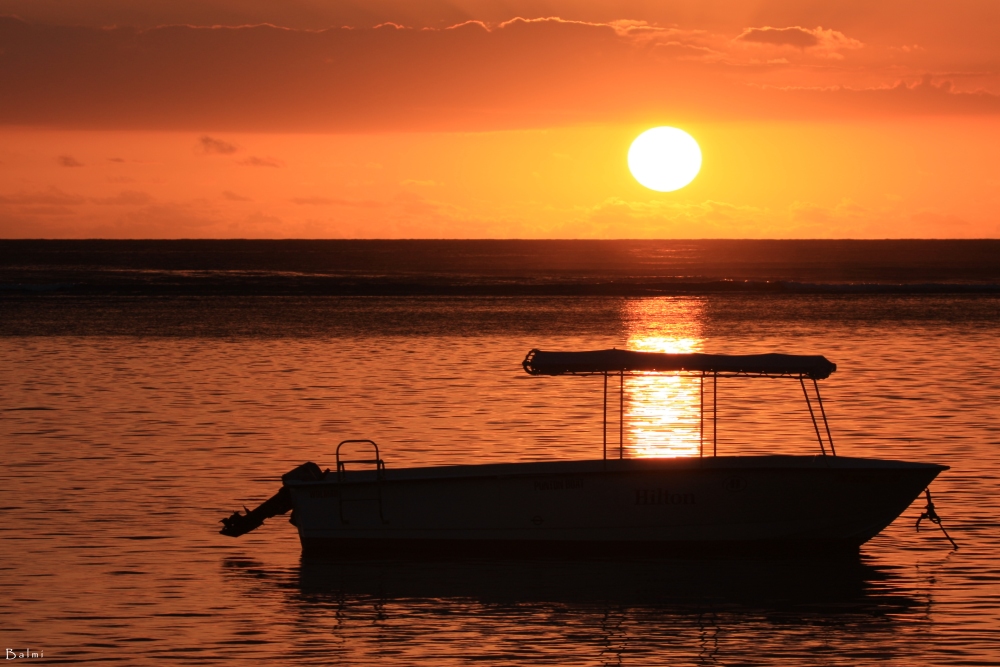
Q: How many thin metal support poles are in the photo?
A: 6